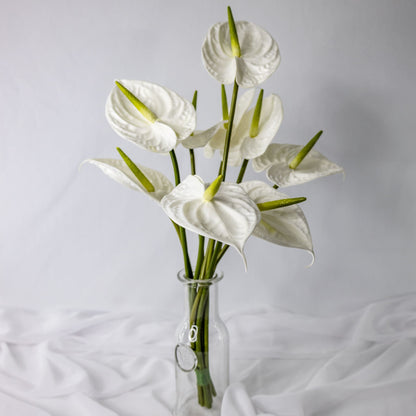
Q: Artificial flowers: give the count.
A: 9